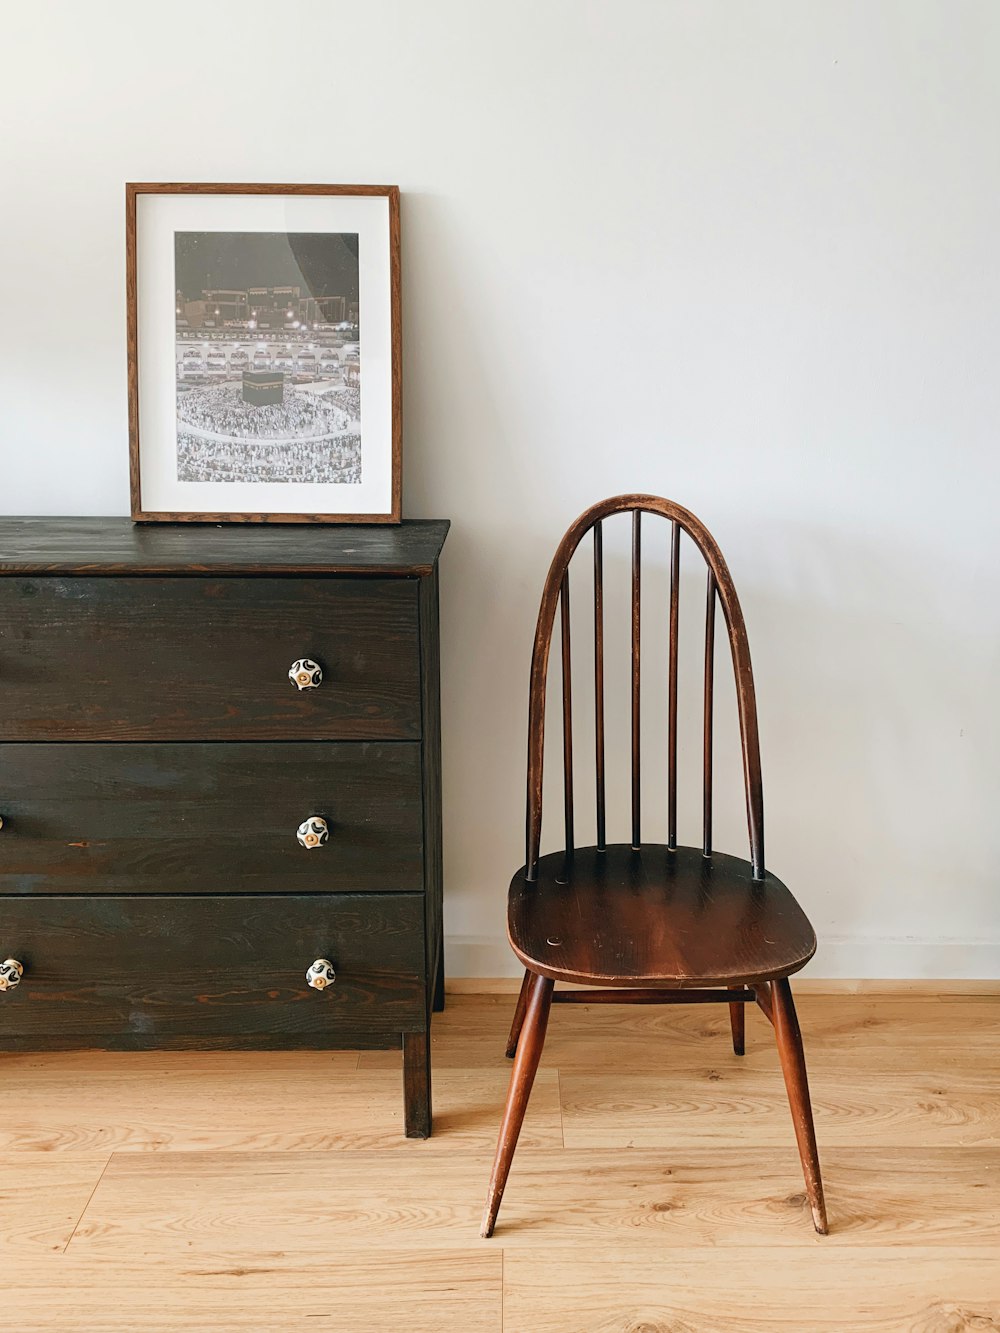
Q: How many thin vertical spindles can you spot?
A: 5